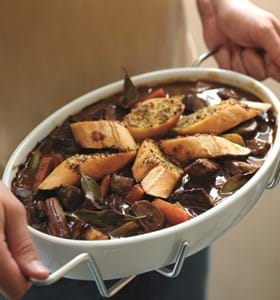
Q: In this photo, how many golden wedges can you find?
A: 6